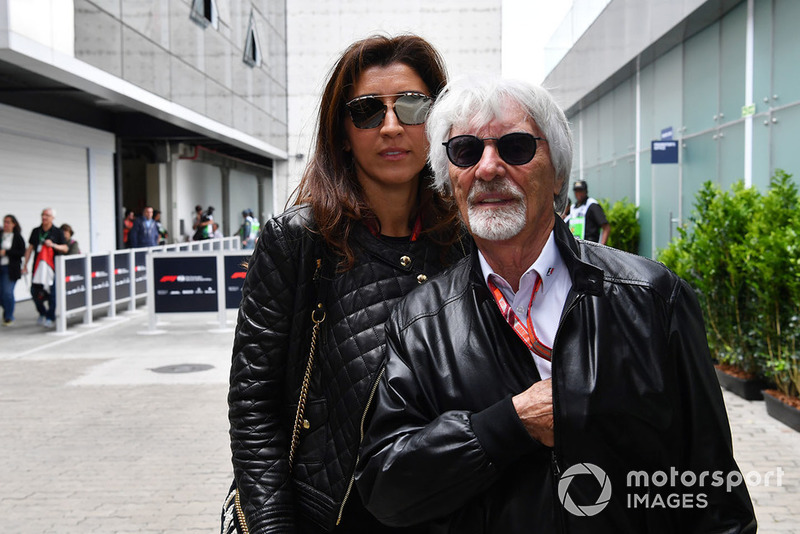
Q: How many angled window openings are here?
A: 2